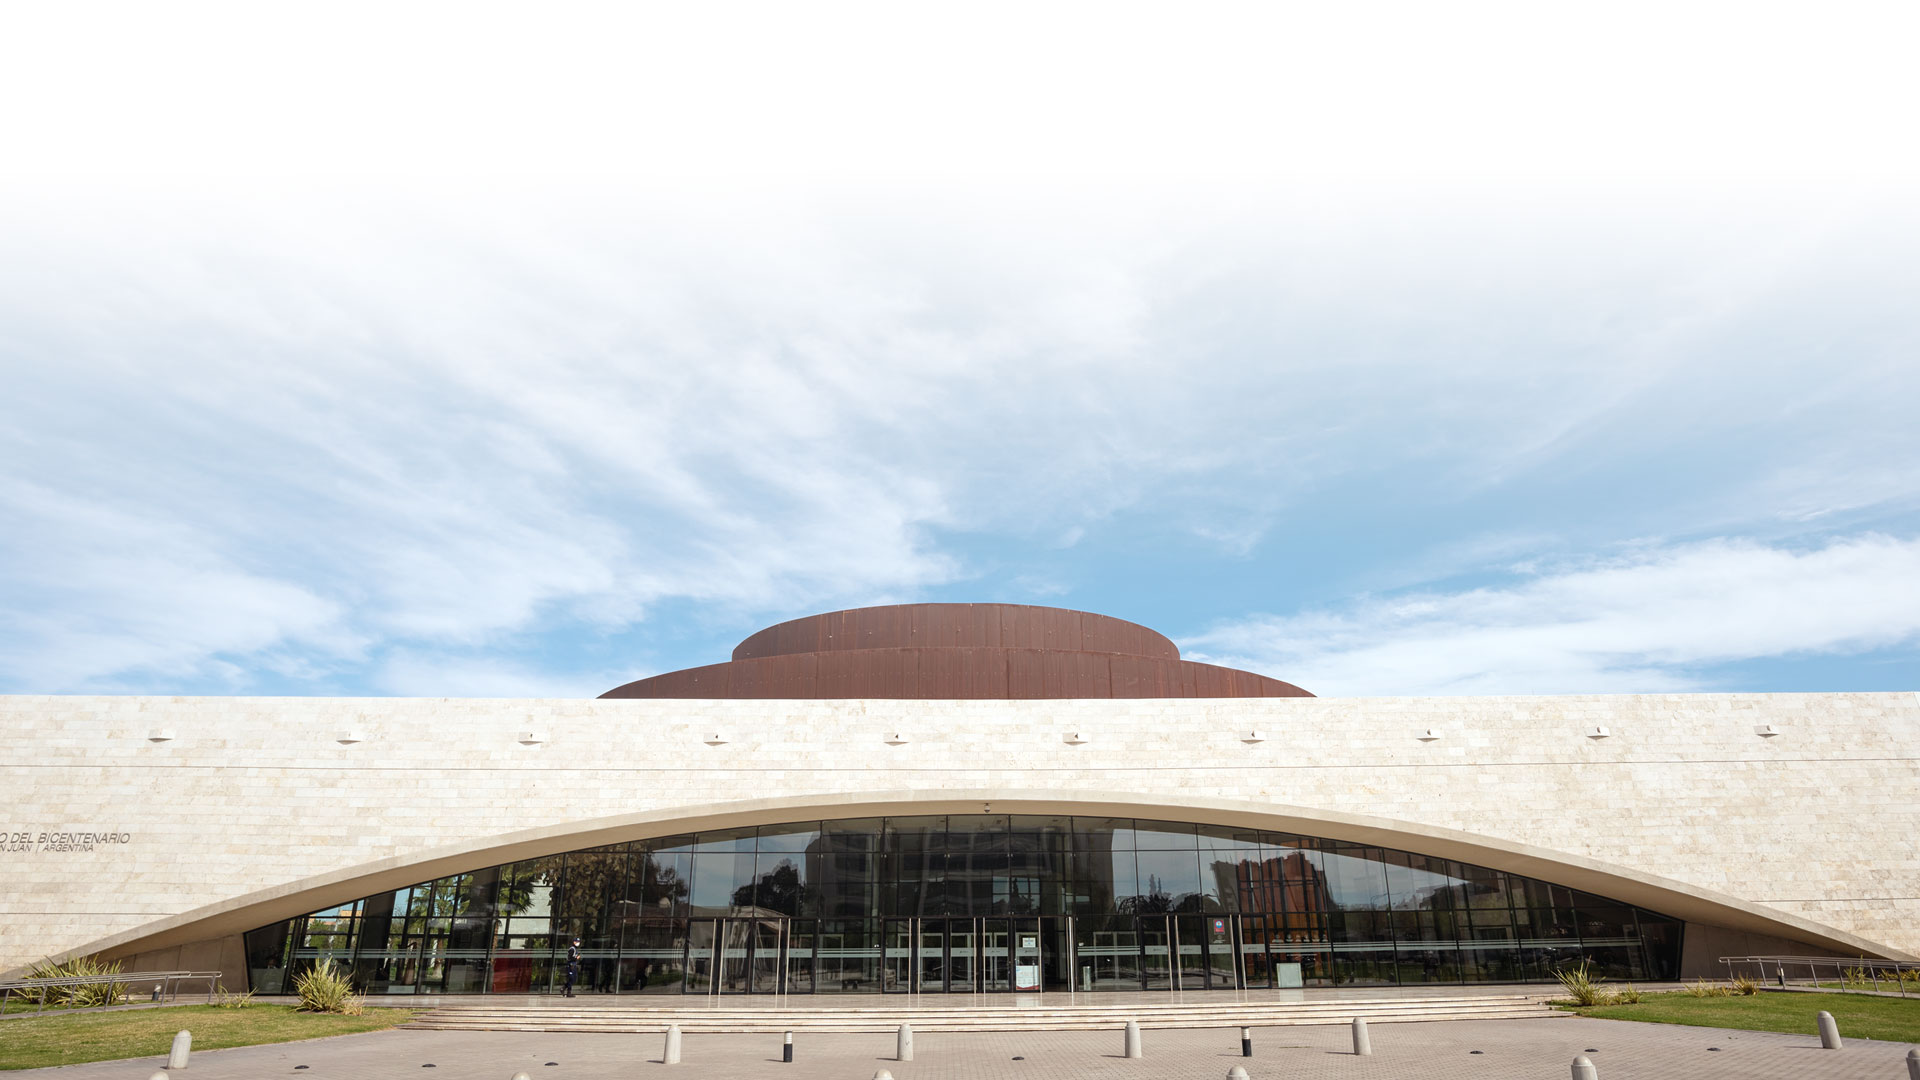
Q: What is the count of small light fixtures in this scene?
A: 10